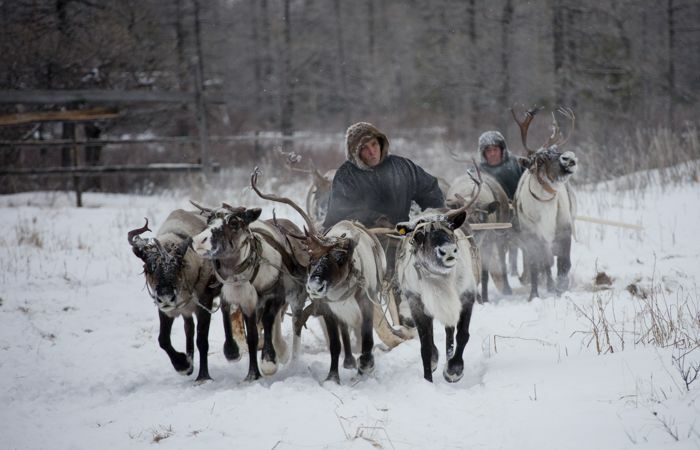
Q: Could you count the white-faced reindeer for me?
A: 1